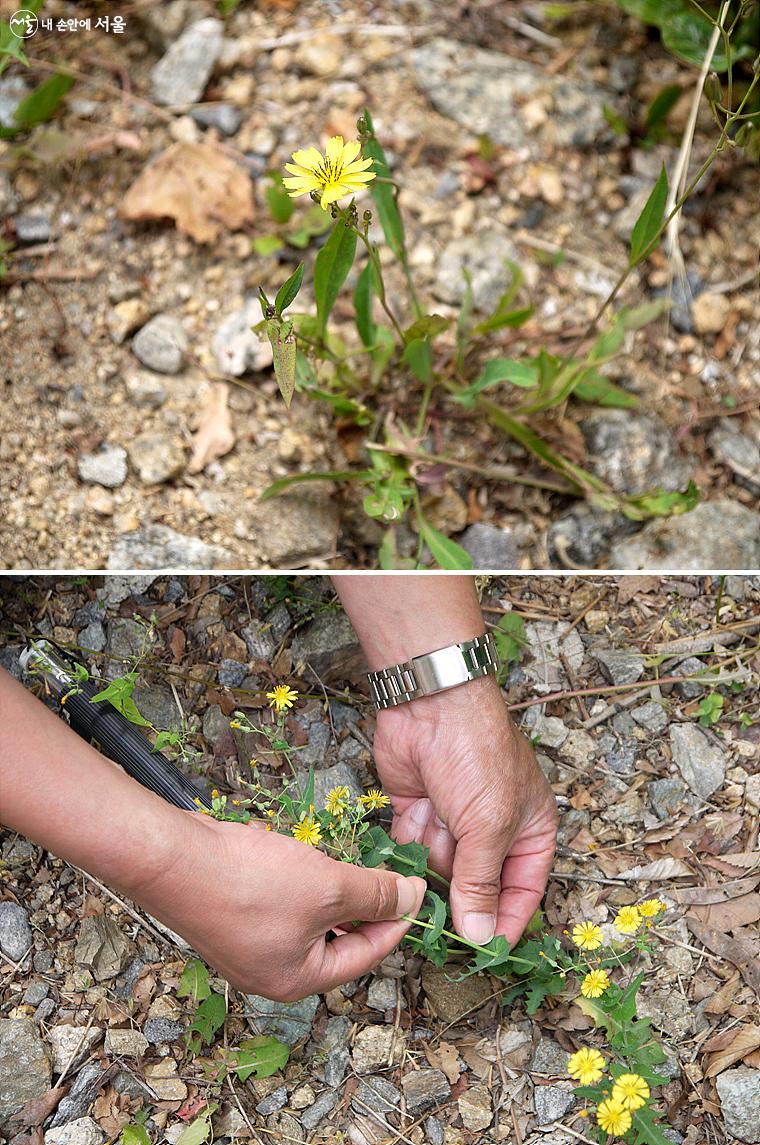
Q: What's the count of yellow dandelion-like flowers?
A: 12